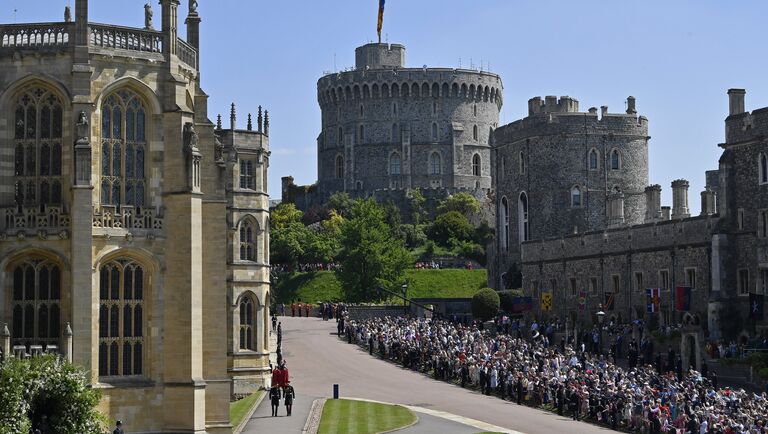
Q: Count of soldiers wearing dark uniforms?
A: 2